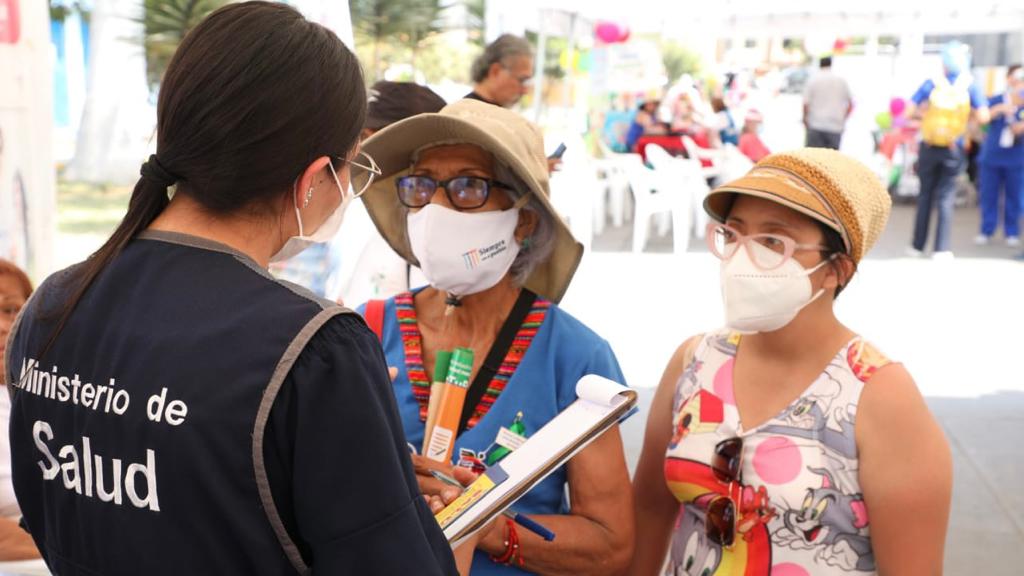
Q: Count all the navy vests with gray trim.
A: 1